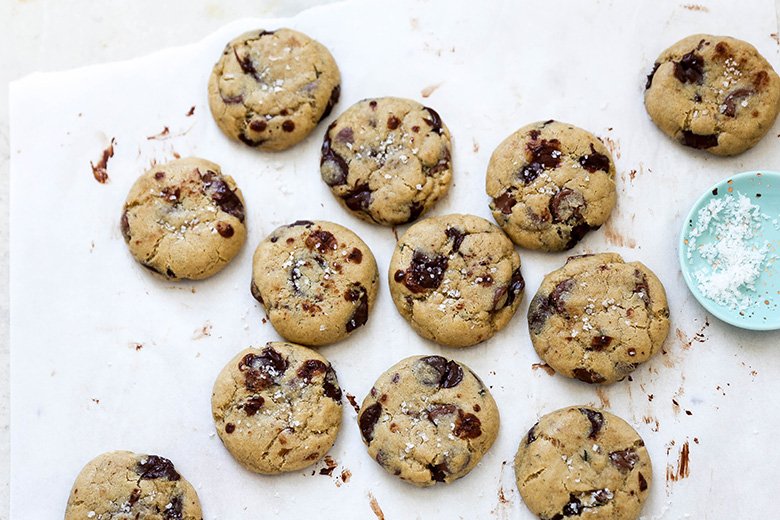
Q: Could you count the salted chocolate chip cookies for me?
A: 12